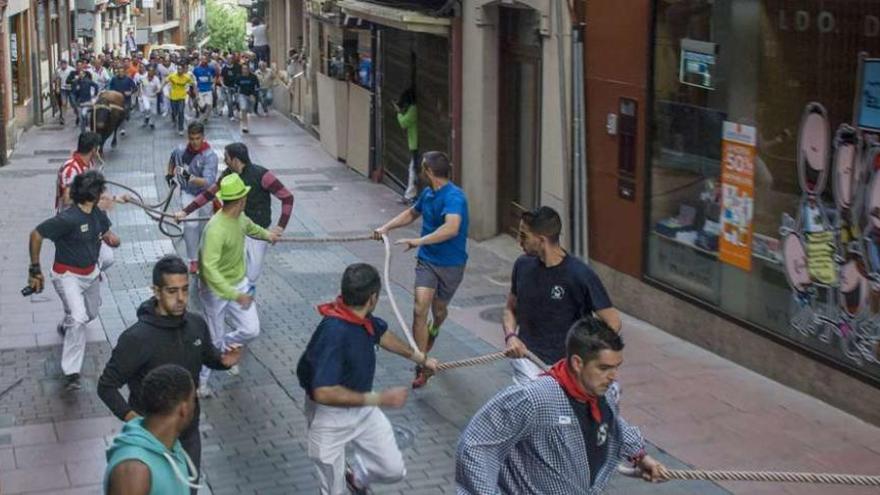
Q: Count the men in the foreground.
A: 11